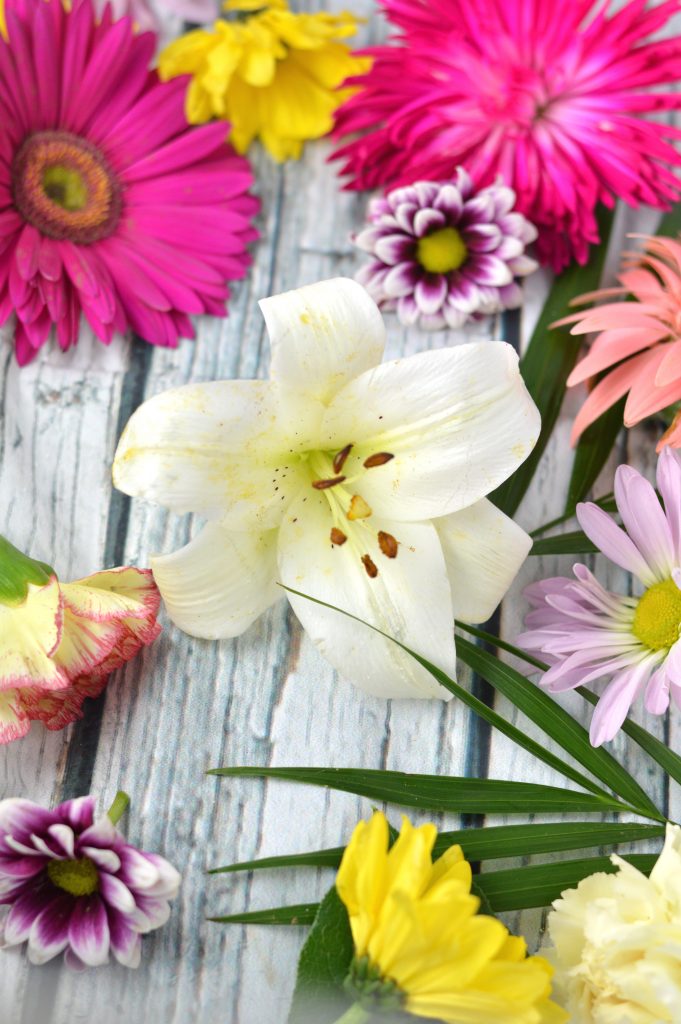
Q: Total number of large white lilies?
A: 1